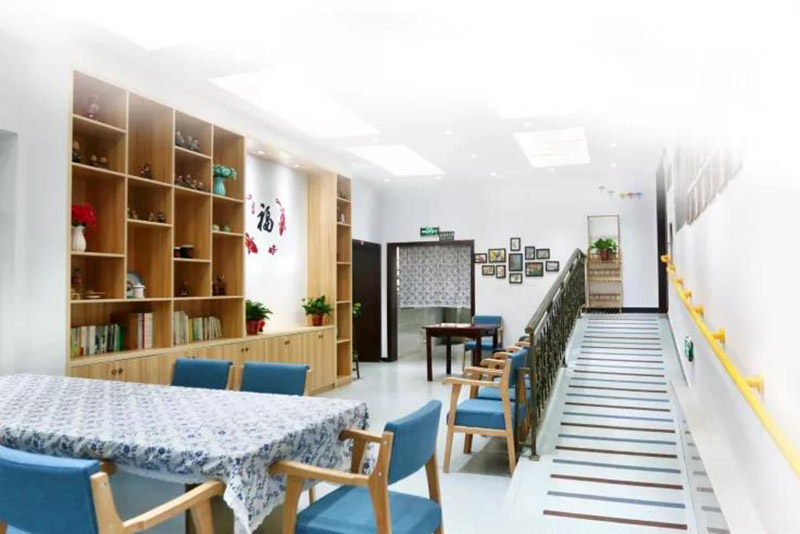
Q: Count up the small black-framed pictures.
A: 11